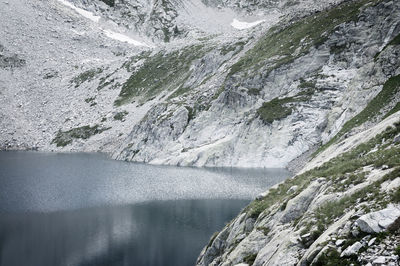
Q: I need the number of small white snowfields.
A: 3